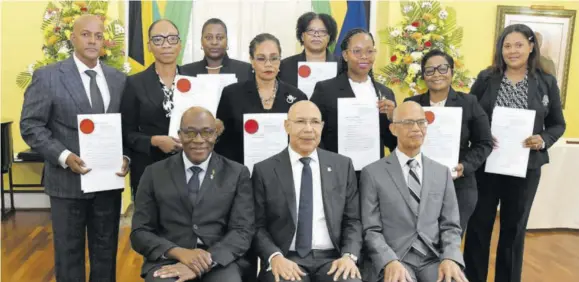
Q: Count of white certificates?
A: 8